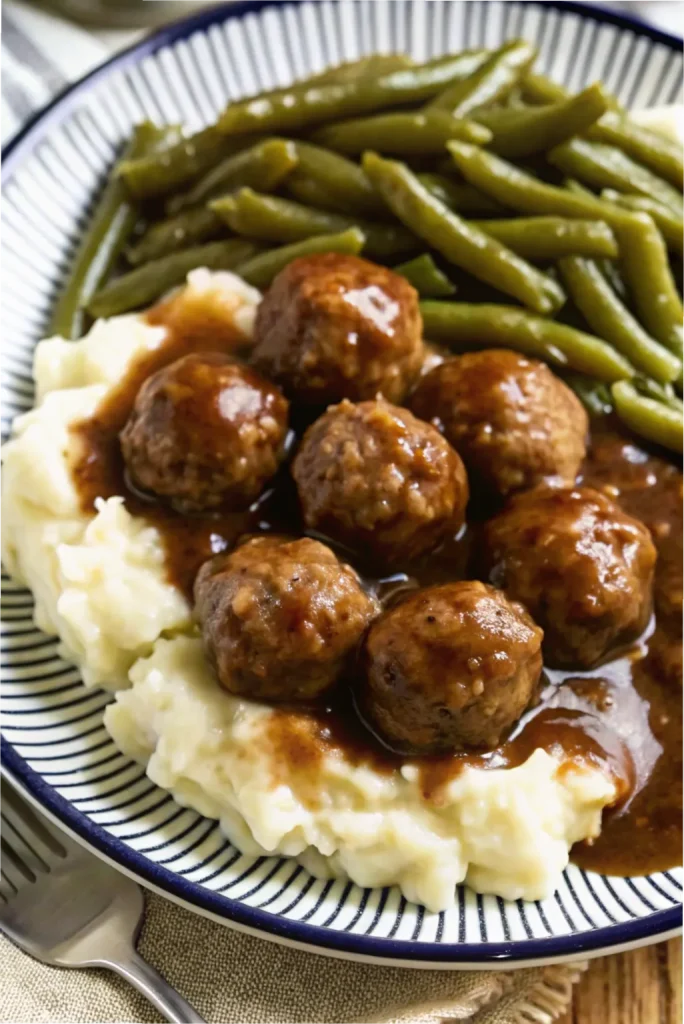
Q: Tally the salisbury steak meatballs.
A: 7